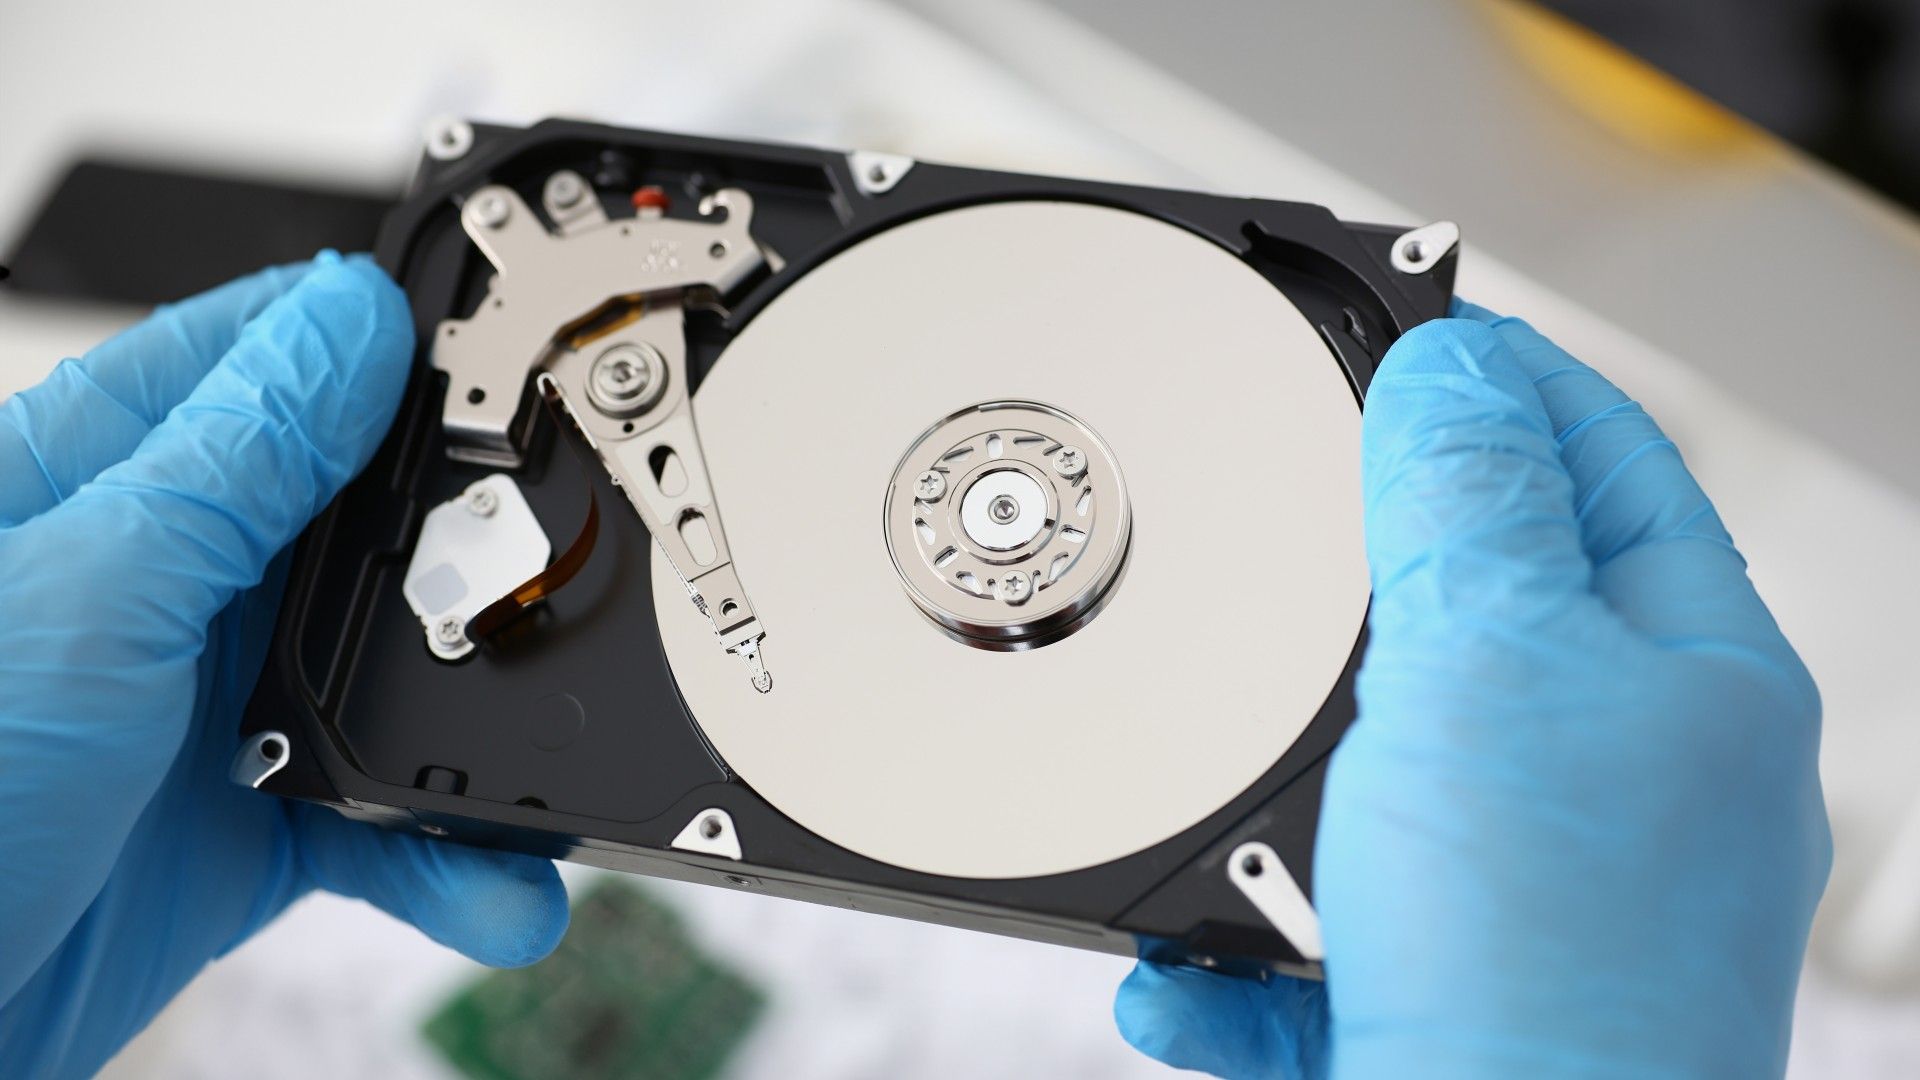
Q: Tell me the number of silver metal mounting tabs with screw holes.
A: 6